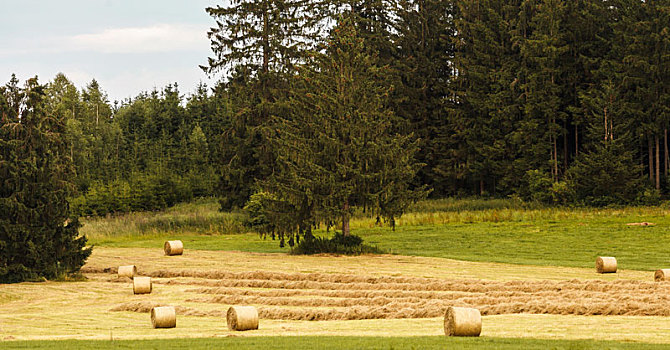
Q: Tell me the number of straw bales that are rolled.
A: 8